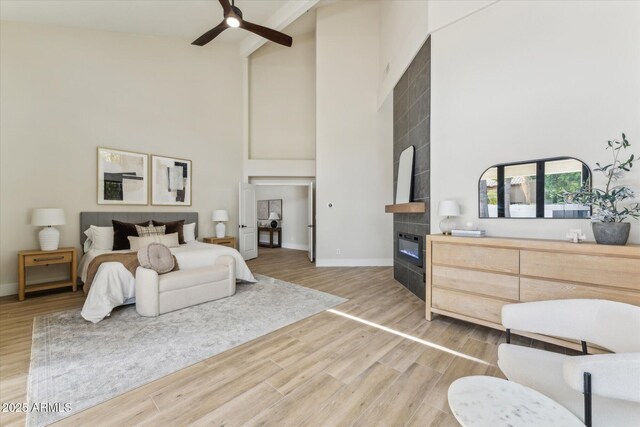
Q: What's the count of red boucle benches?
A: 0